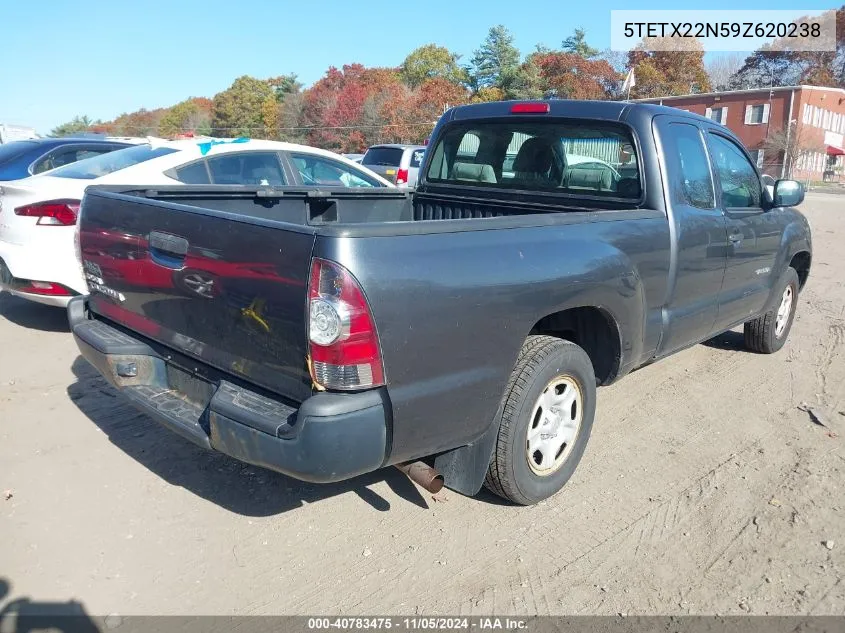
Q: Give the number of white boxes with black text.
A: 1